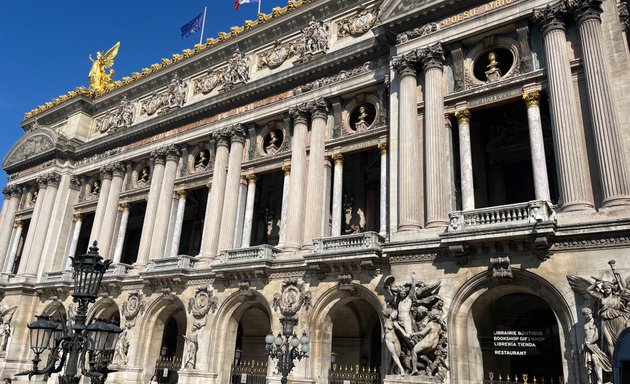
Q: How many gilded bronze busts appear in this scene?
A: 7